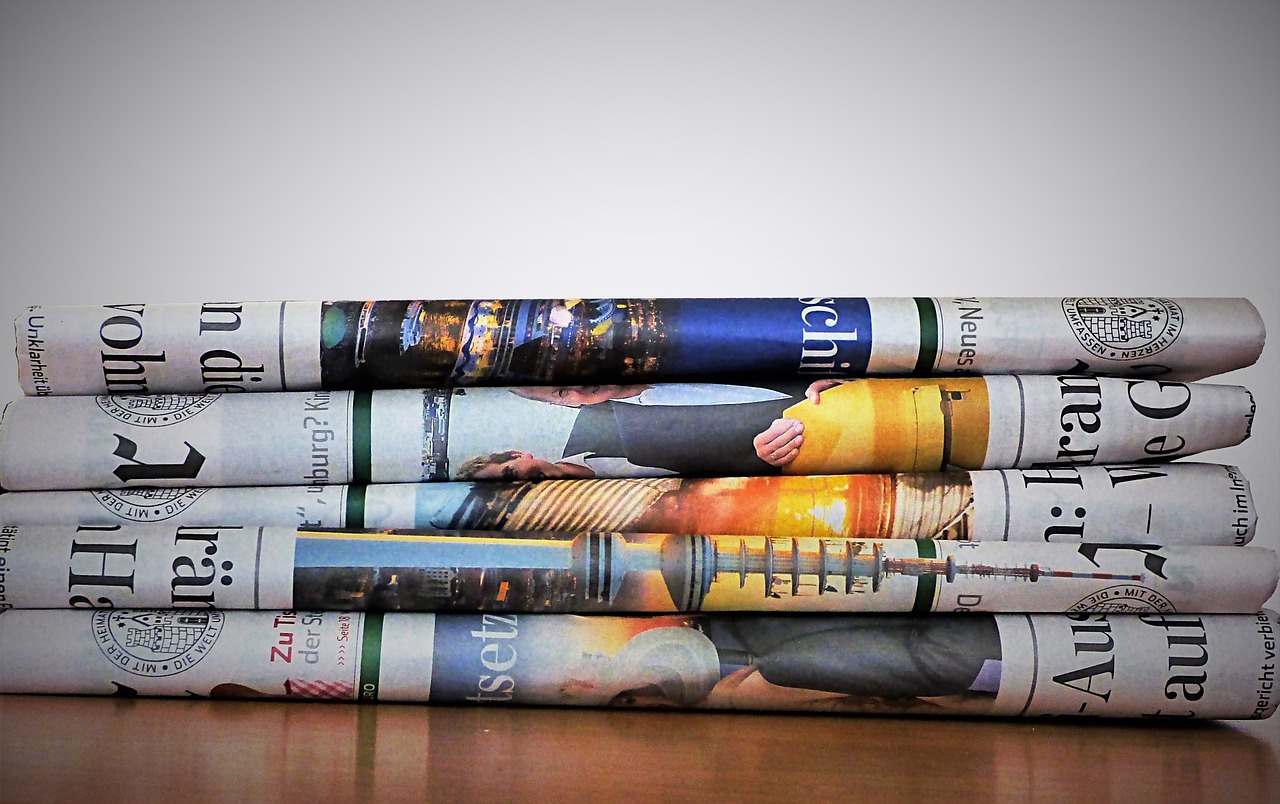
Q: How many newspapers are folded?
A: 5